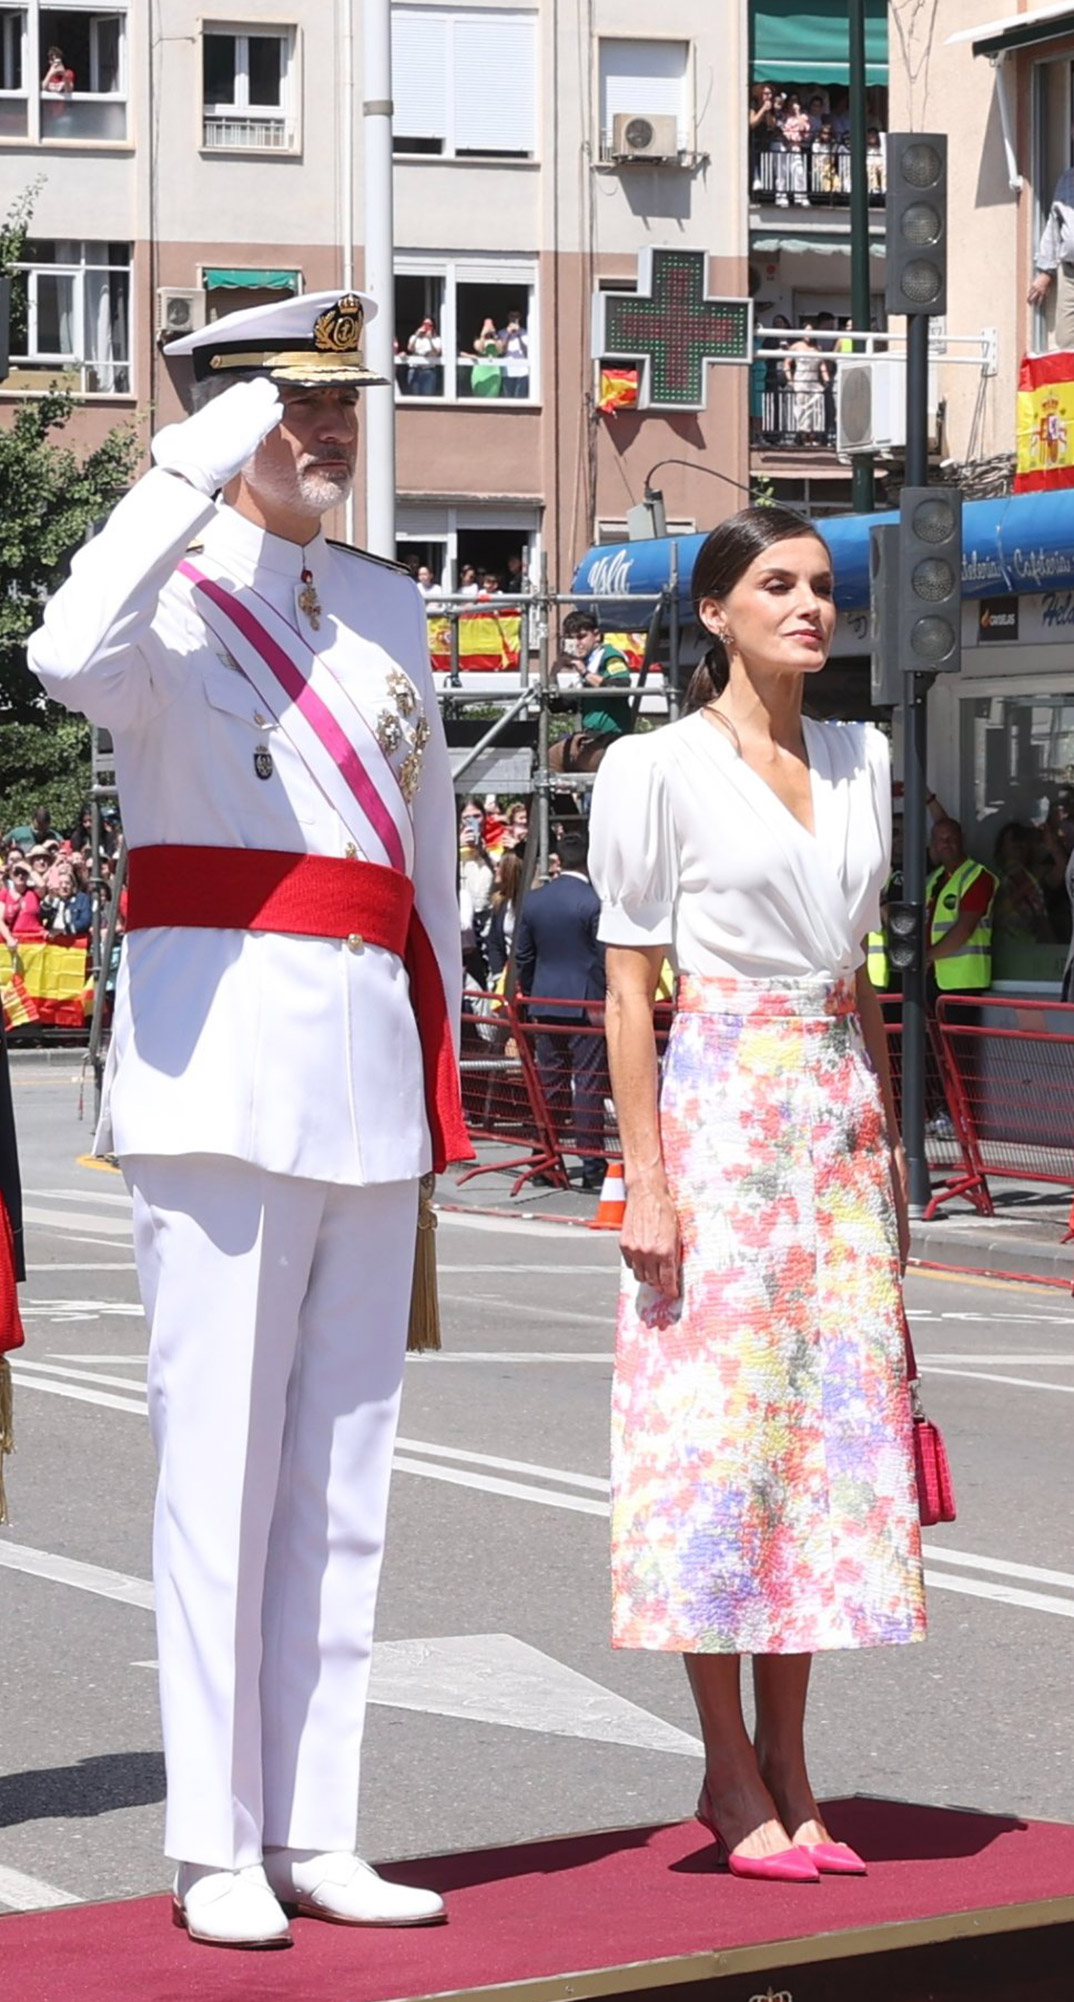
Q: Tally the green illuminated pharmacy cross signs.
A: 1